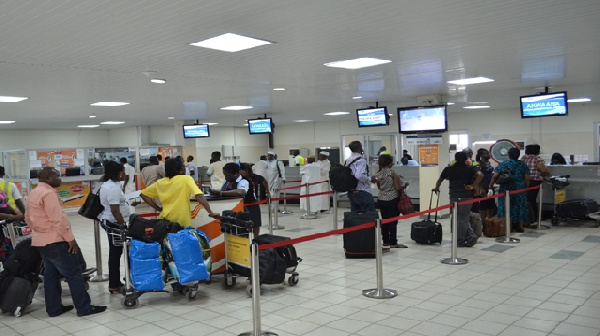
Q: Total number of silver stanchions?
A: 12